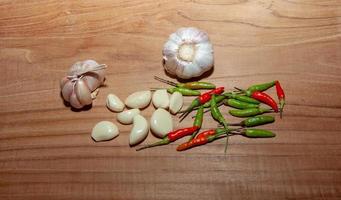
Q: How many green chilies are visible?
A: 11